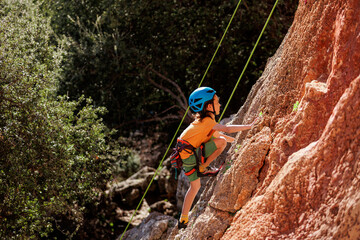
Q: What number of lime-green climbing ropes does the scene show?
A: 2